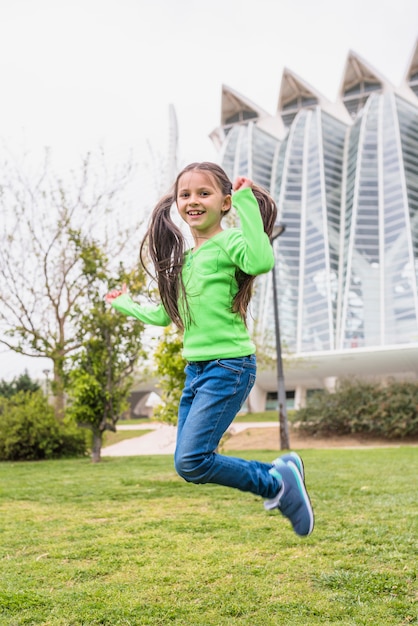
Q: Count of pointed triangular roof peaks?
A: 4